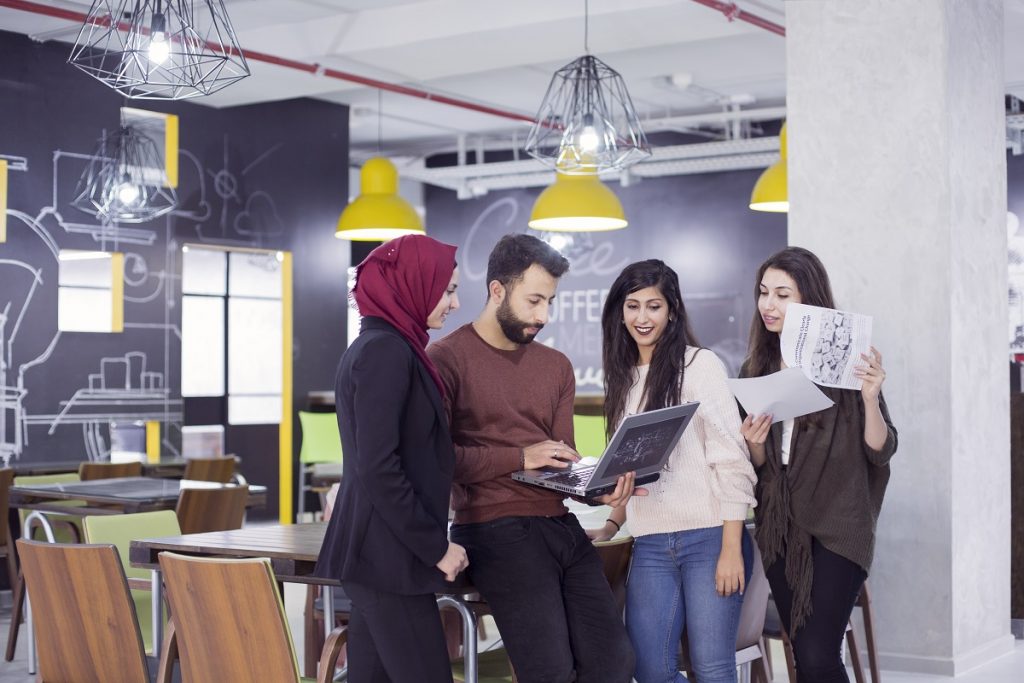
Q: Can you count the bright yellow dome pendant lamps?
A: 3